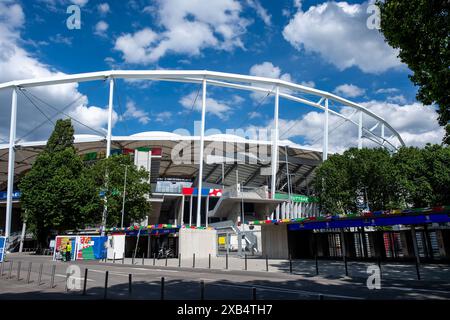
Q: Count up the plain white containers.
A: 1